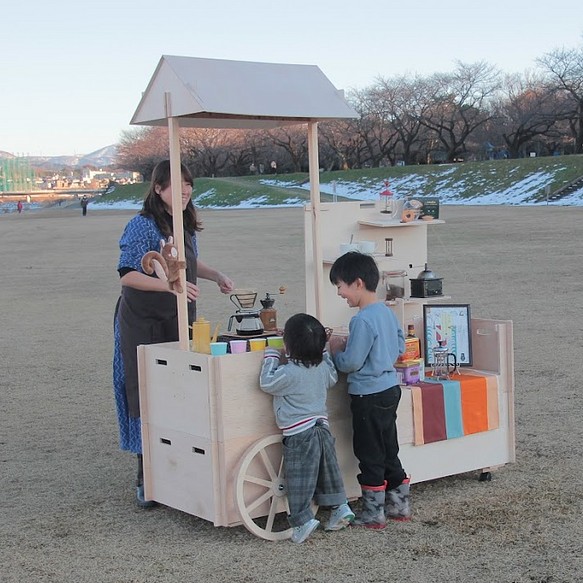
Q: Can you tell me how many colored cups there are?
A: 4